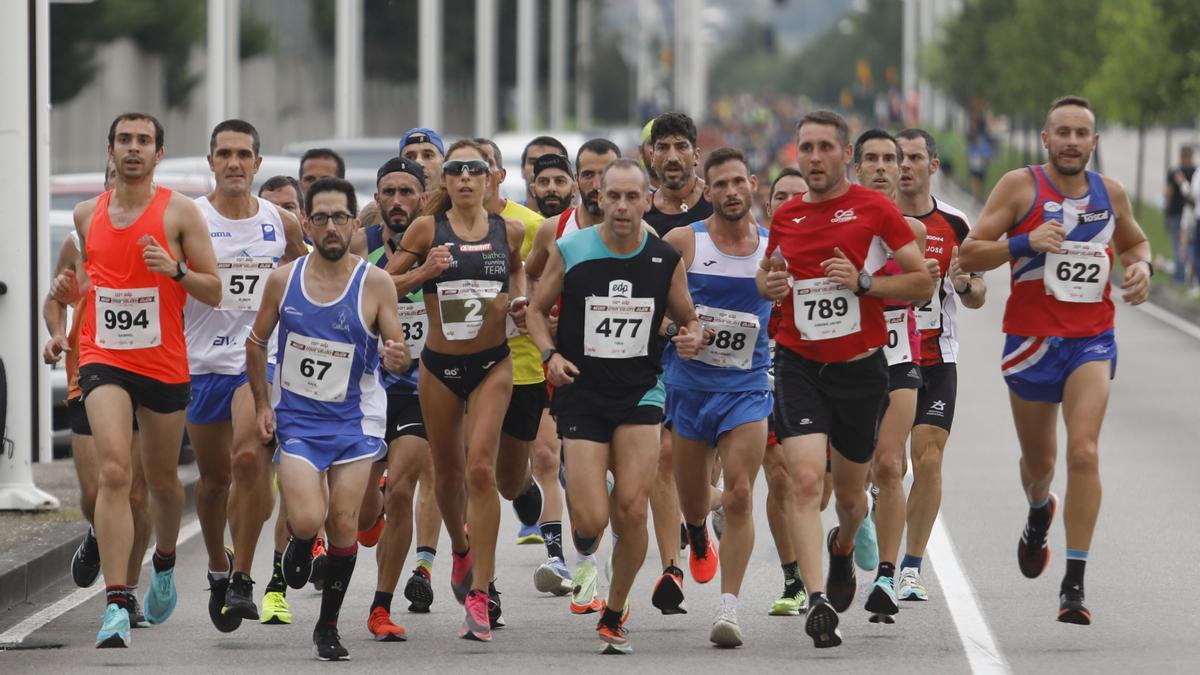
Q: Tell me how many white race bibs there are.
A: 11